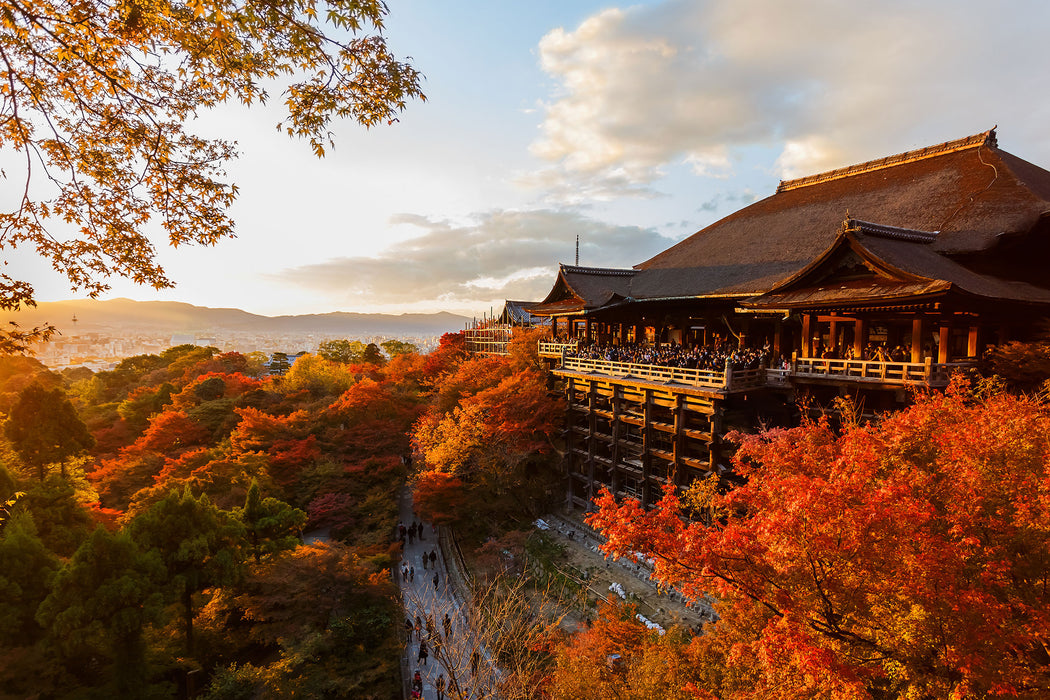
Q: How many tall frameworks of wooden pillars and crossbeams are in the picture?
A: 1